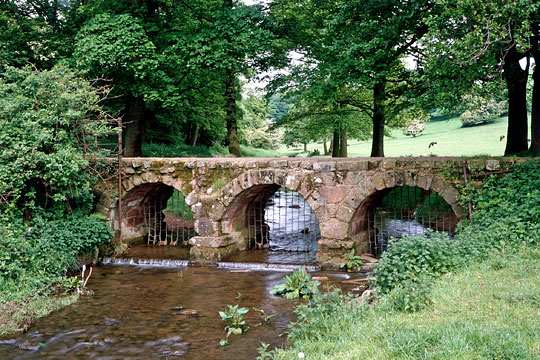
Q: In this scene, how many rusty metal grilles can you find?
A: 3